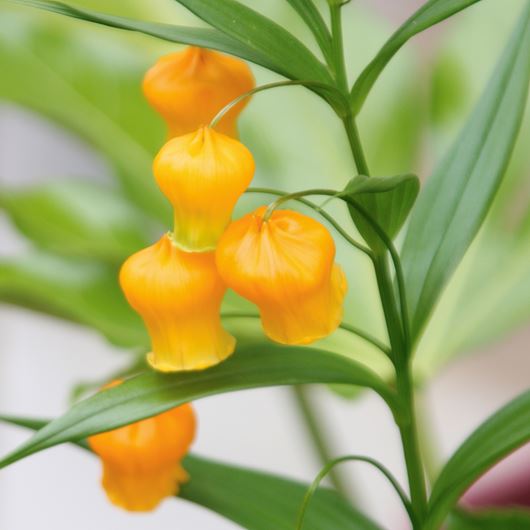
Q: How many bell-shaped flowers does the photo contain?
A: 5